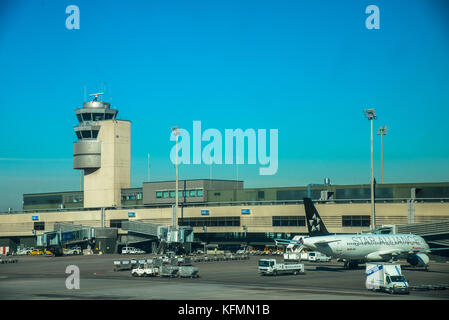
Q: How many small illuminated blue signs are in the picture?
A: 4